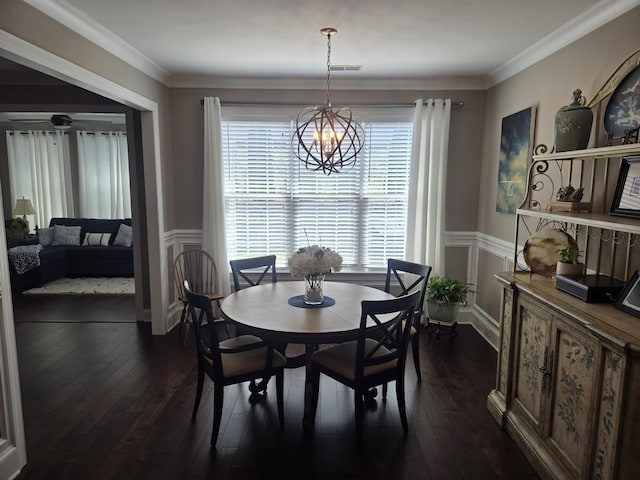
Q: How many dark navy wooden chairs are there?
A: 4